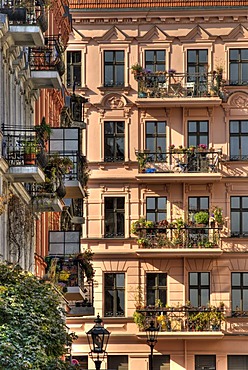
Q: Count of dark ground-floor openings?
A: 5